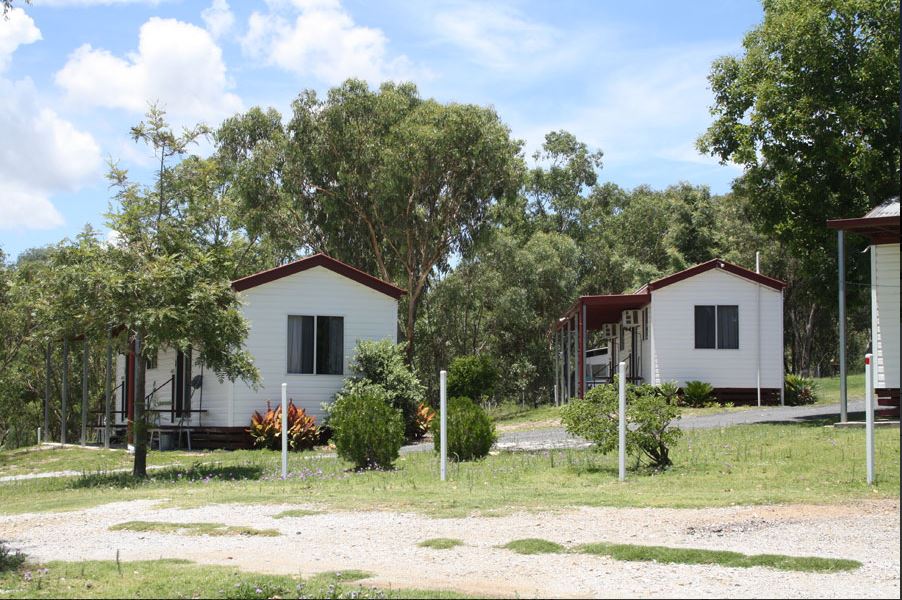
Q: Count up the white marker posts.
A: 4